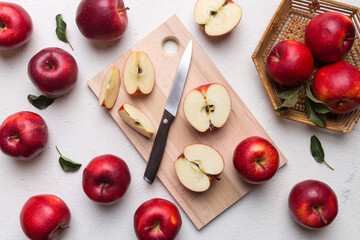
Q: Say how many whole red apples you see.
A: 12